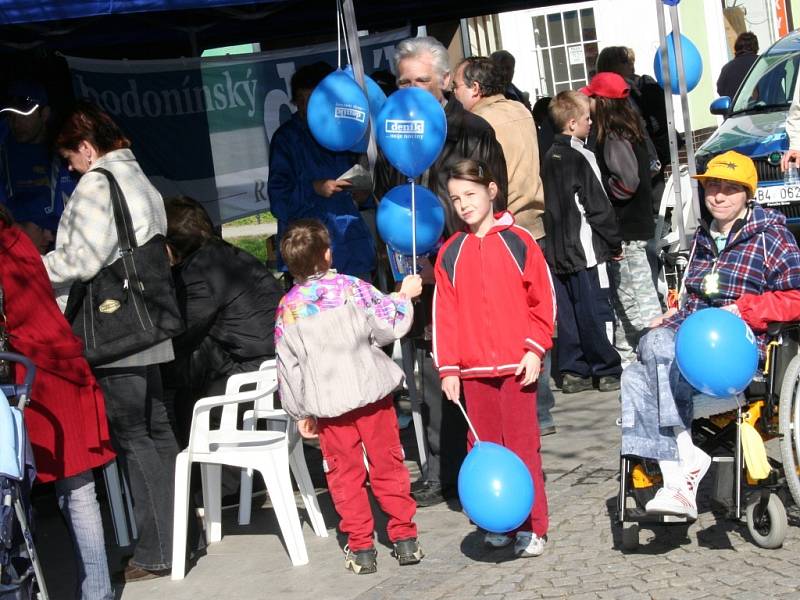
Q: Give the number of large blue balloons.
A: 7